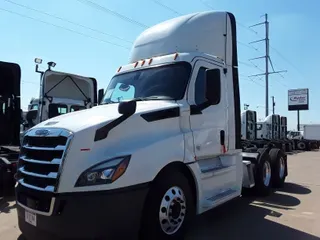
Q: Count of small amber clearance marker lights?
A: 5